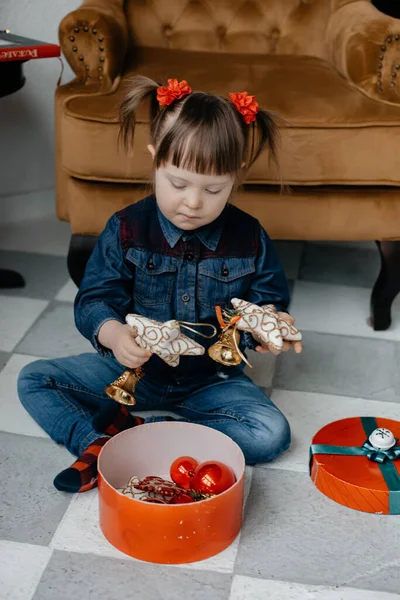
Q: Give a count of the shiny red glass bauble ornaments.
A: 2